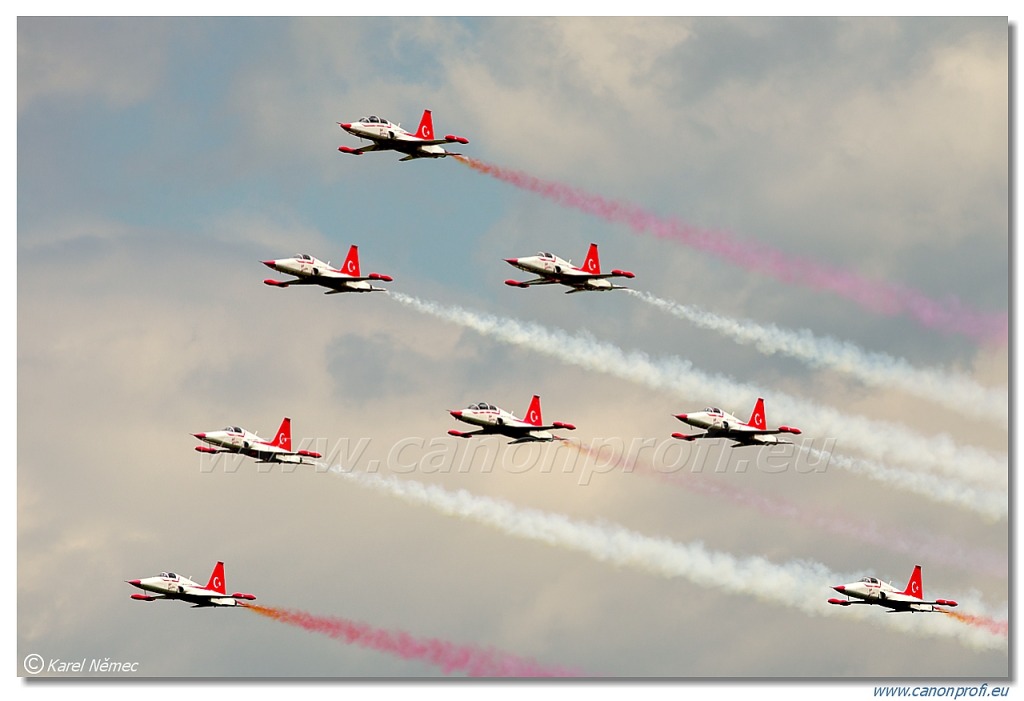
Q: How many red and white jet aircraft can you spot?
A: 8